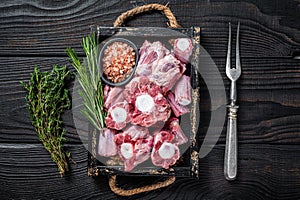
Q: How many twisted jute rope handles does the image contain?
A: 2